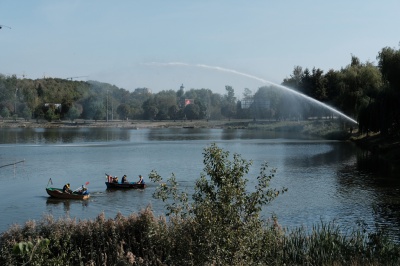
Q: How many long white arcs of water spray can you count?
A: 1